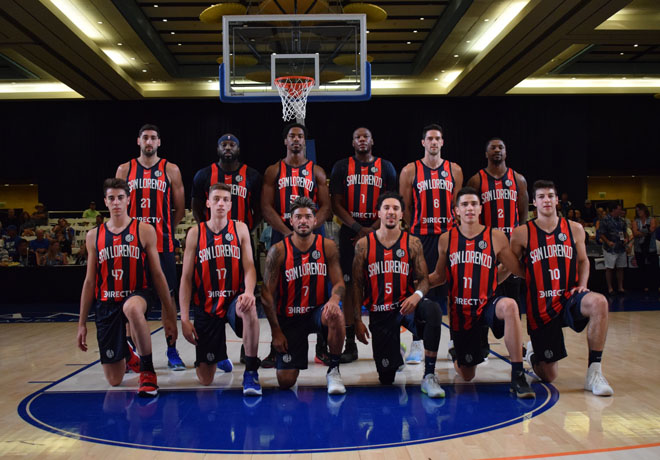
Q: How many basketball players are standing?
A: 6